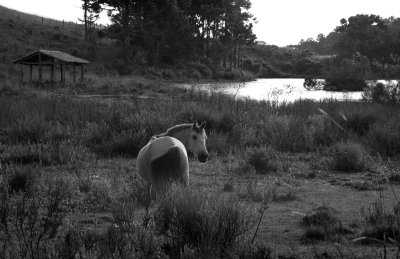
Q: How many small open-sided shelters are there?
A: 1